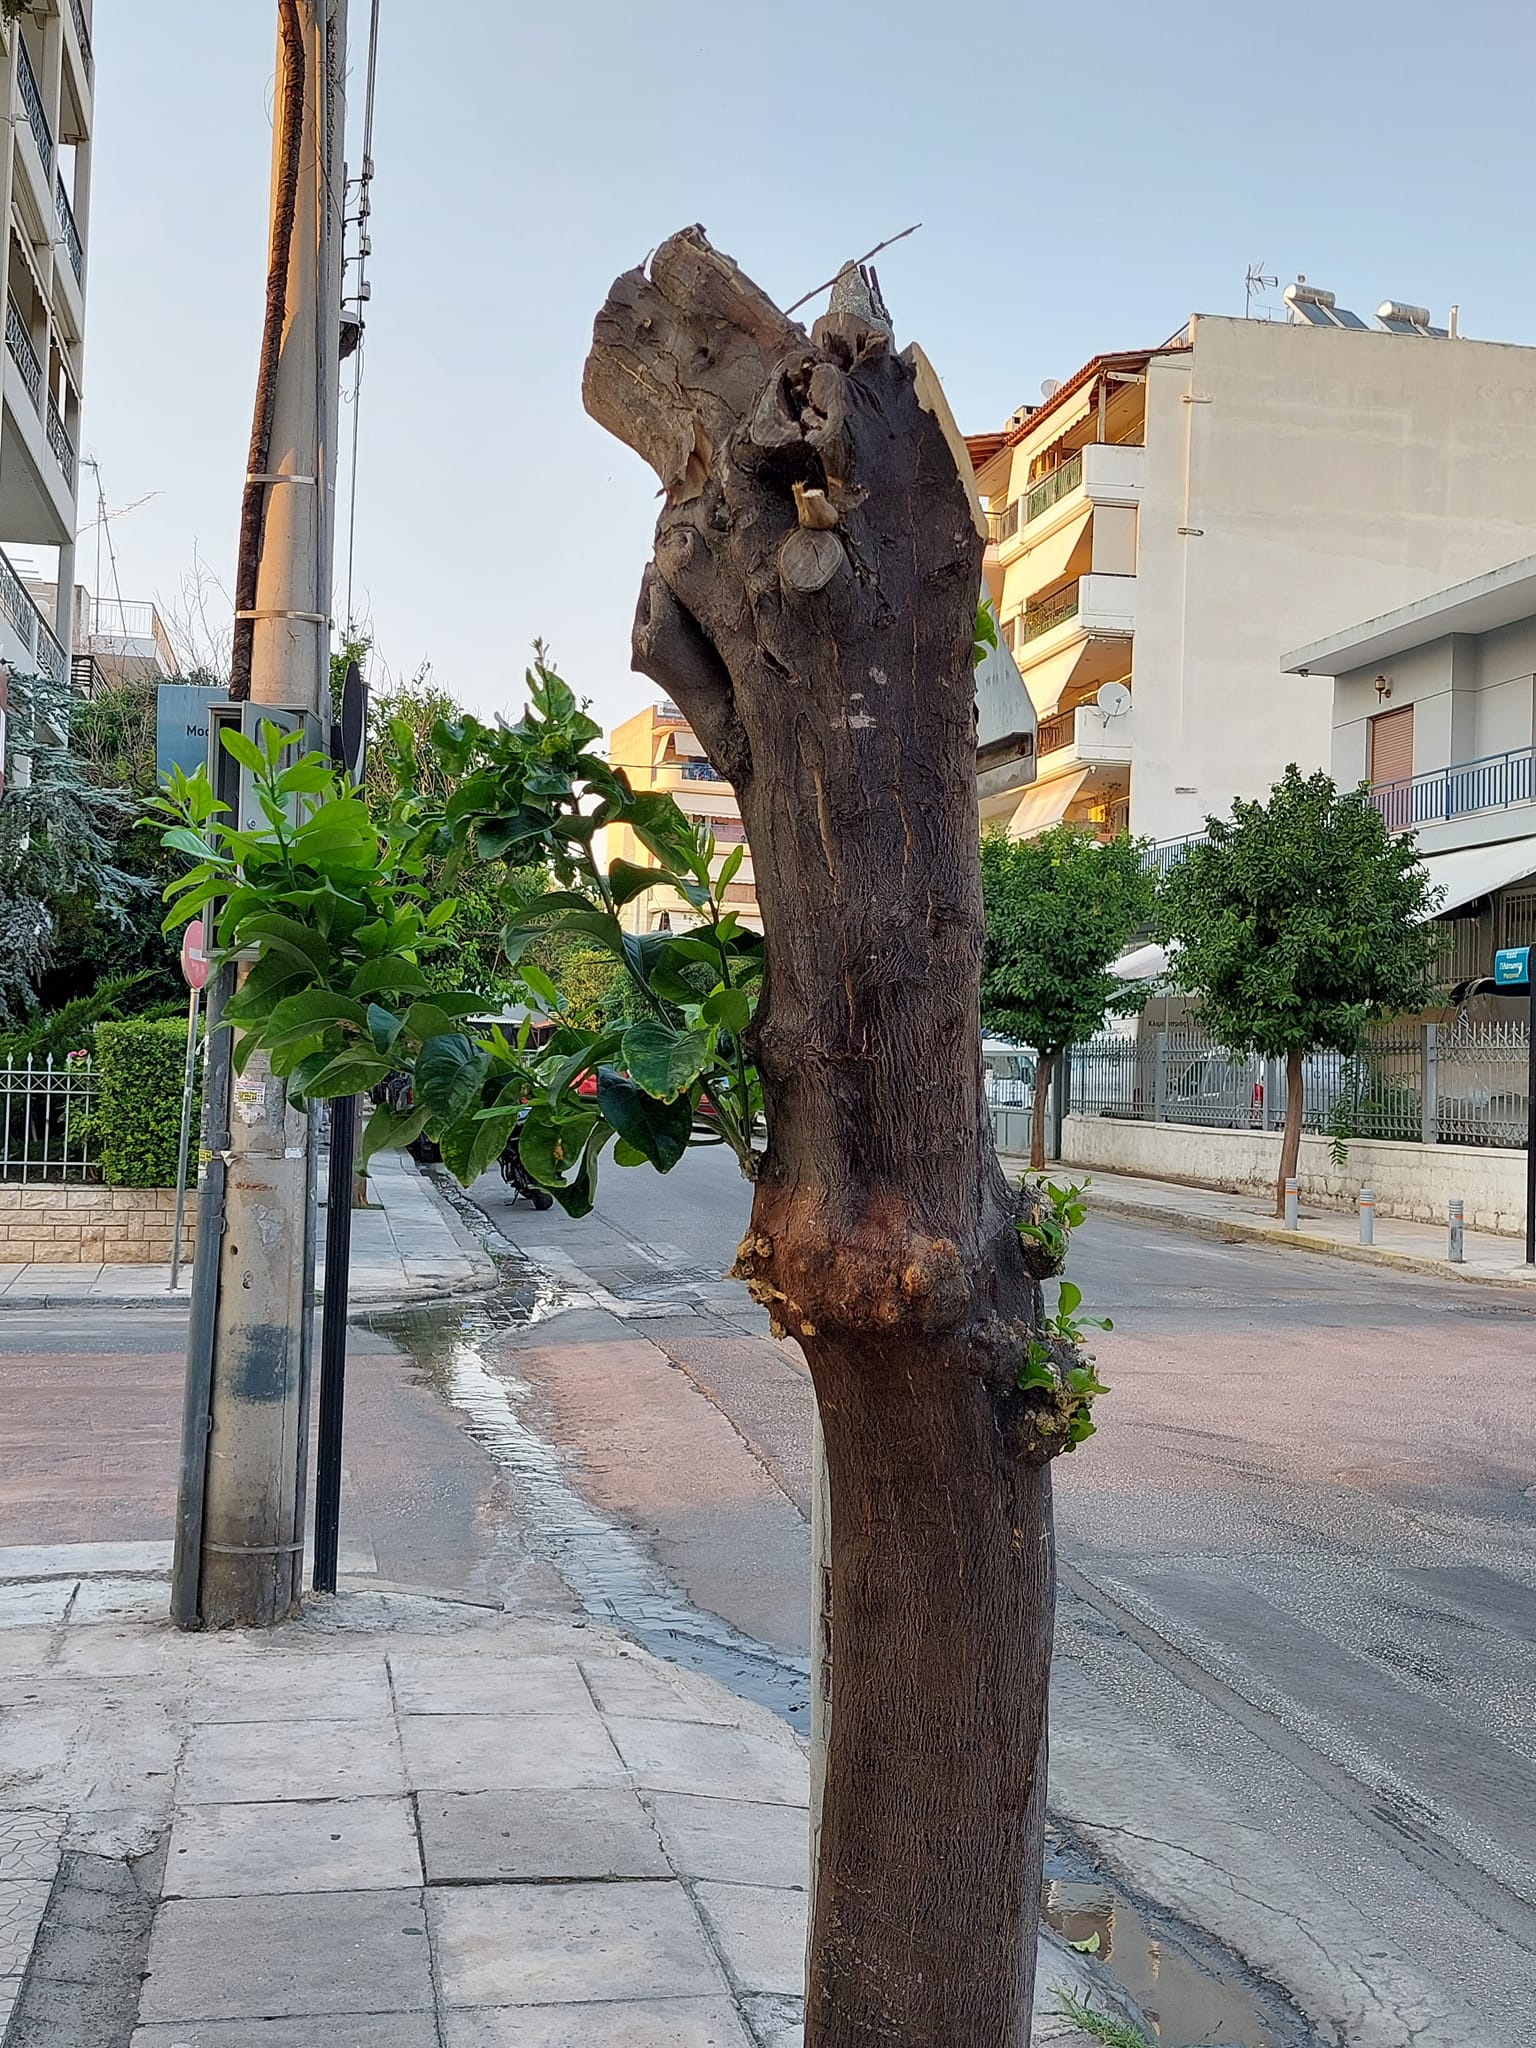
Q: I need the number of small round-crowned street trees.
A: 2